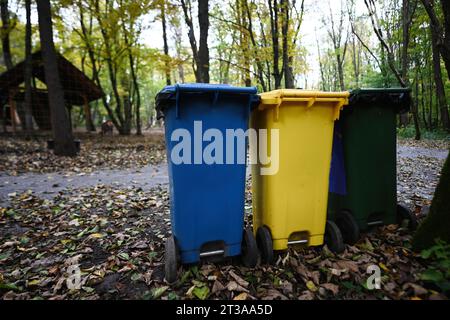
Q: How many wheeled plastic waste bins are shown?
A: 3